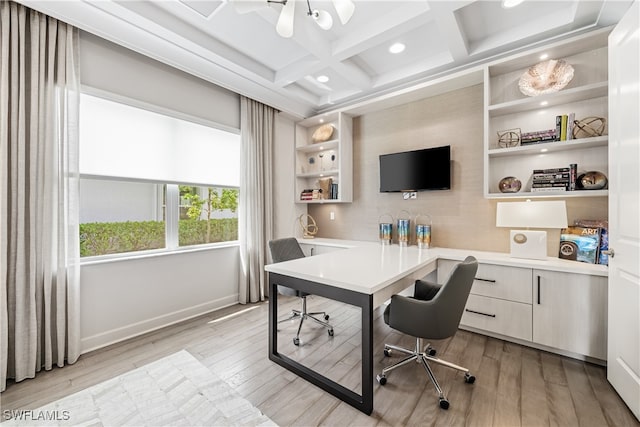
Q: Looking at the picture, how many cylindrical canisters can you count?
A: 3